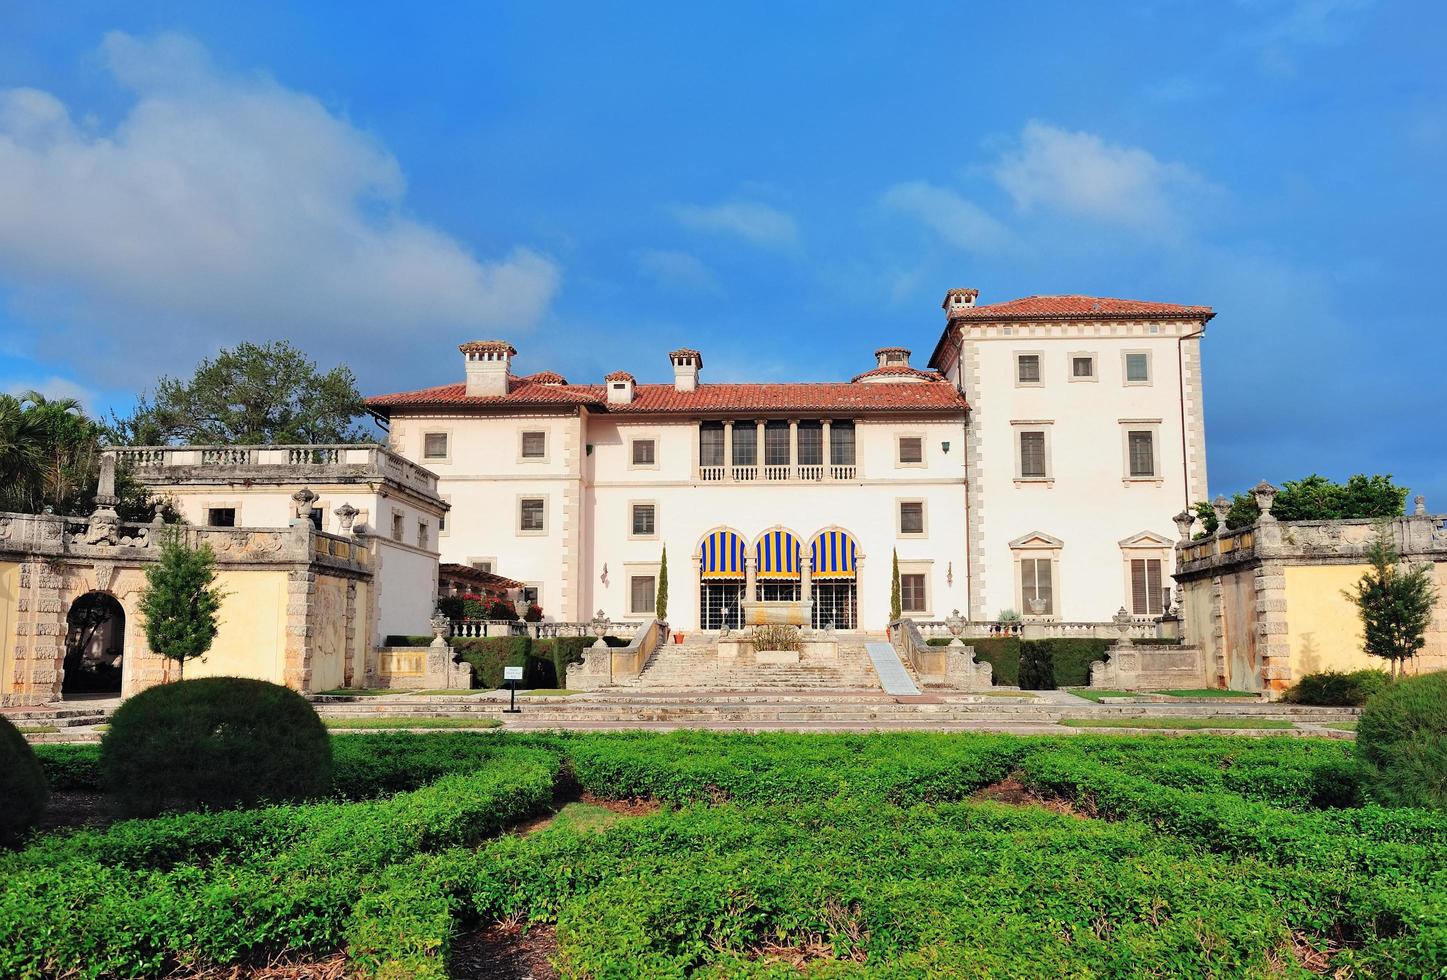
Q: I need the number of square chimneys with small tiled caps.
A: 4